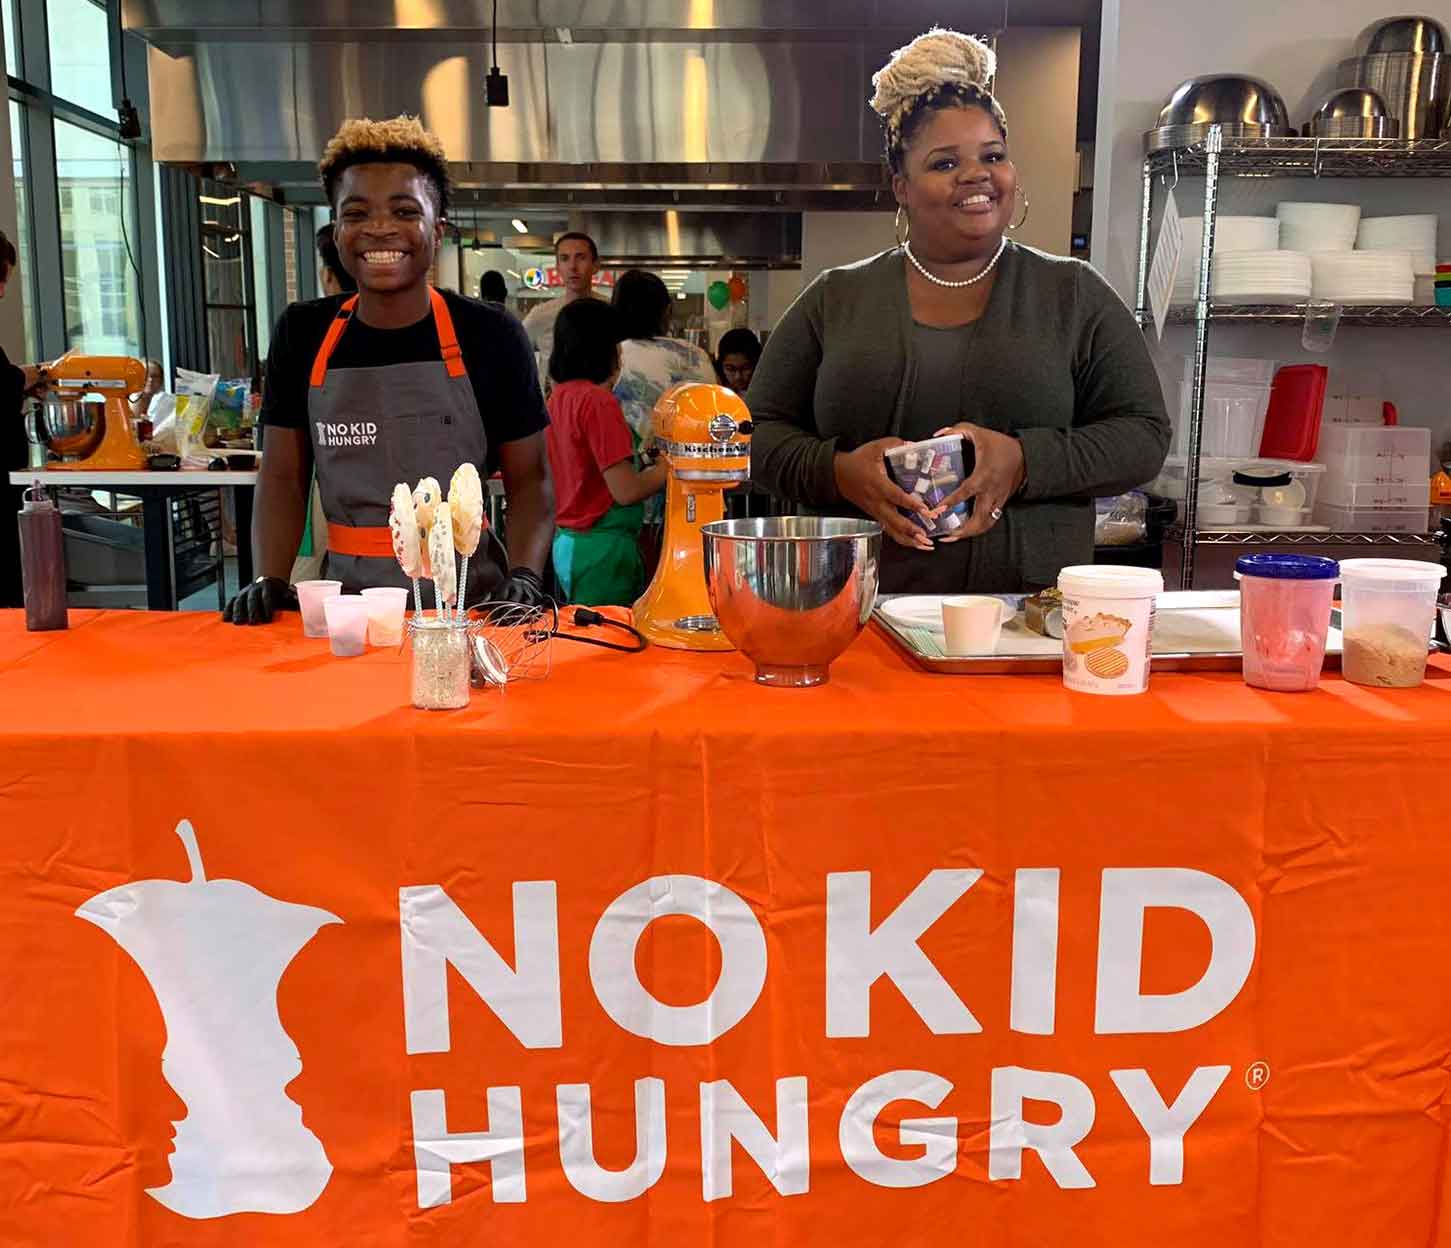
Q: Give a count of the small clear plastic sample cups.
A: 3